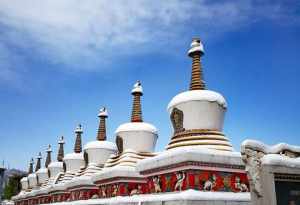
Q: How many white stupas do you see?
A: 8